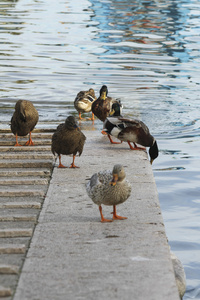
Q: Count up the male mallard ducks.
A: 3